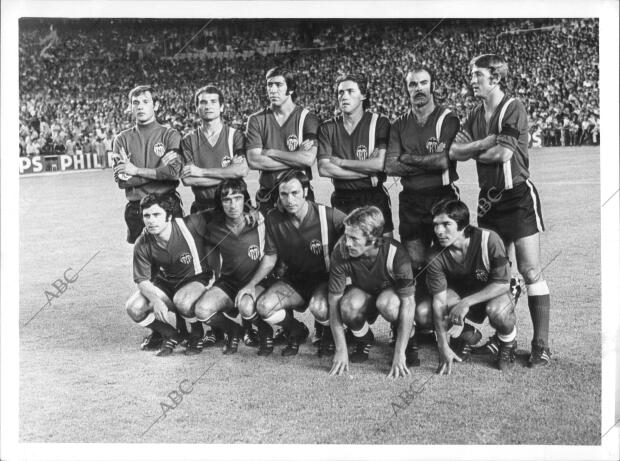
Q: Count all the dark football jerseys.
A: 11